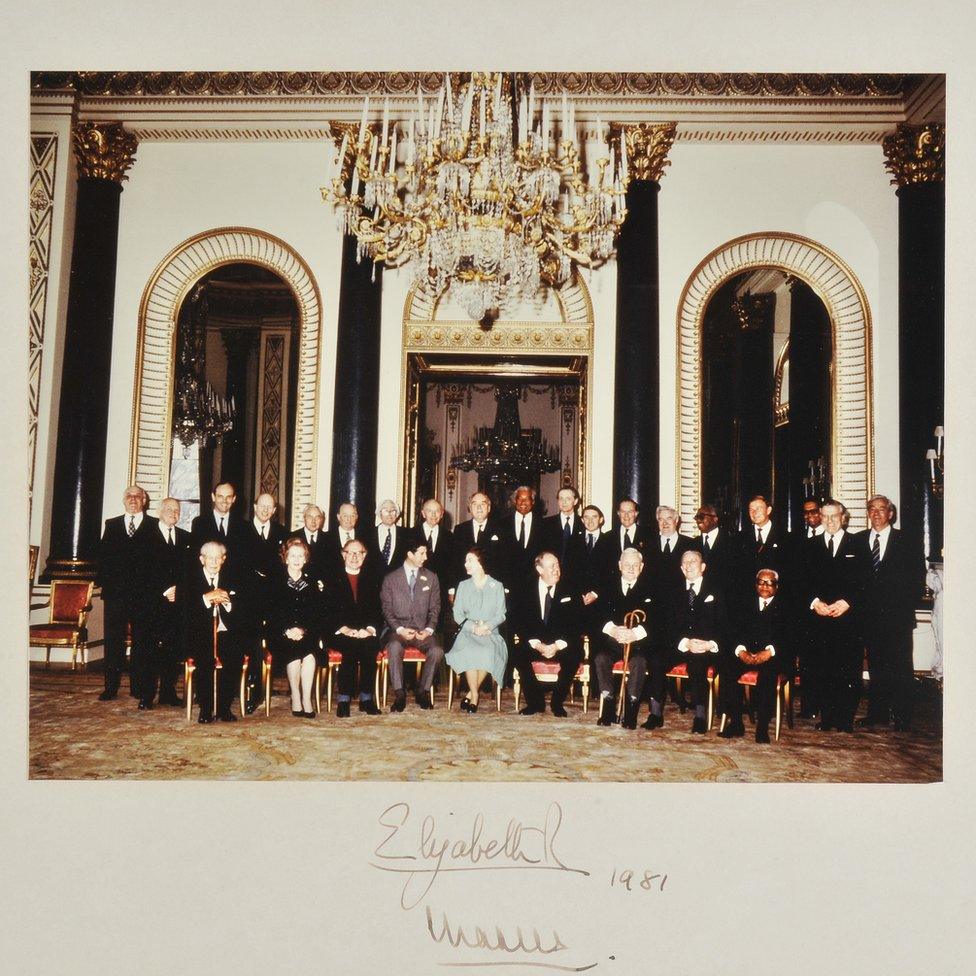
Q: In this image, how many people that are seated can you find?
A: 9